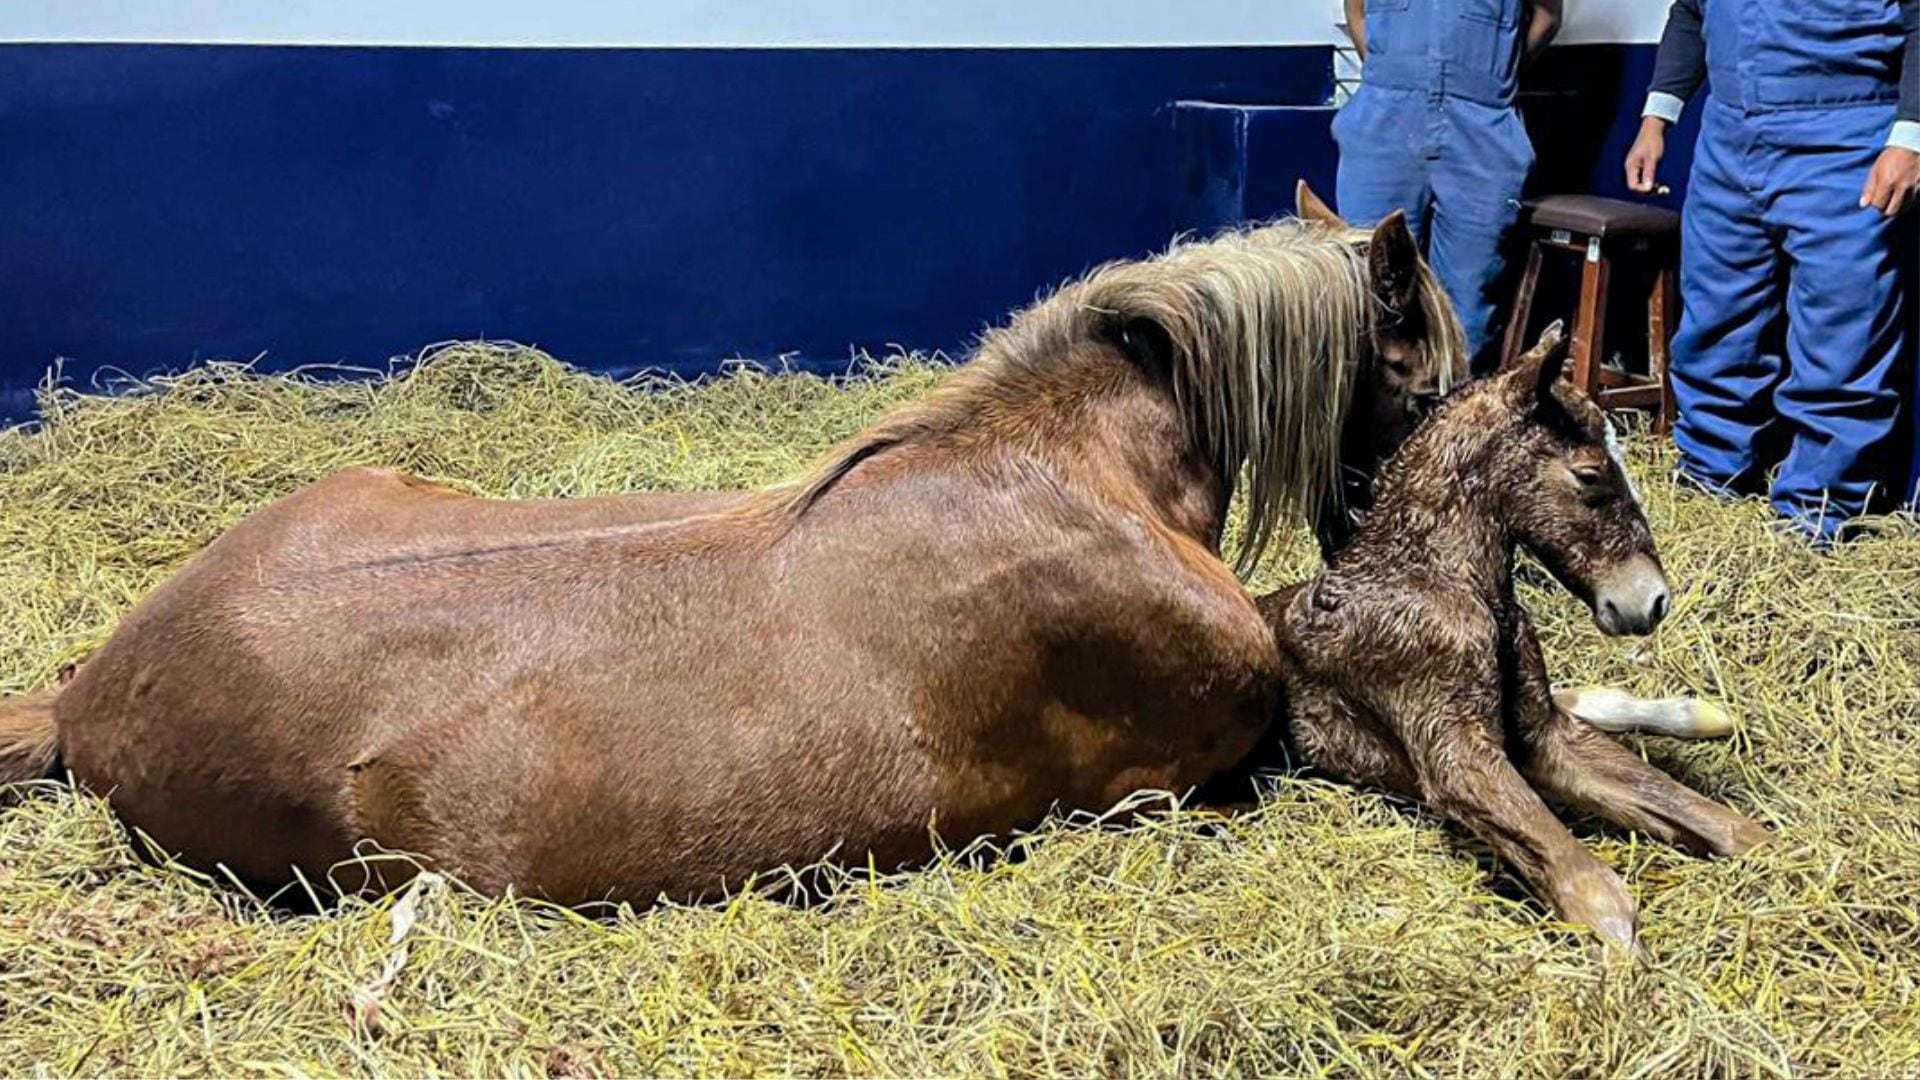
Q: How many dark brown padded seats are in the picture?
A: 1